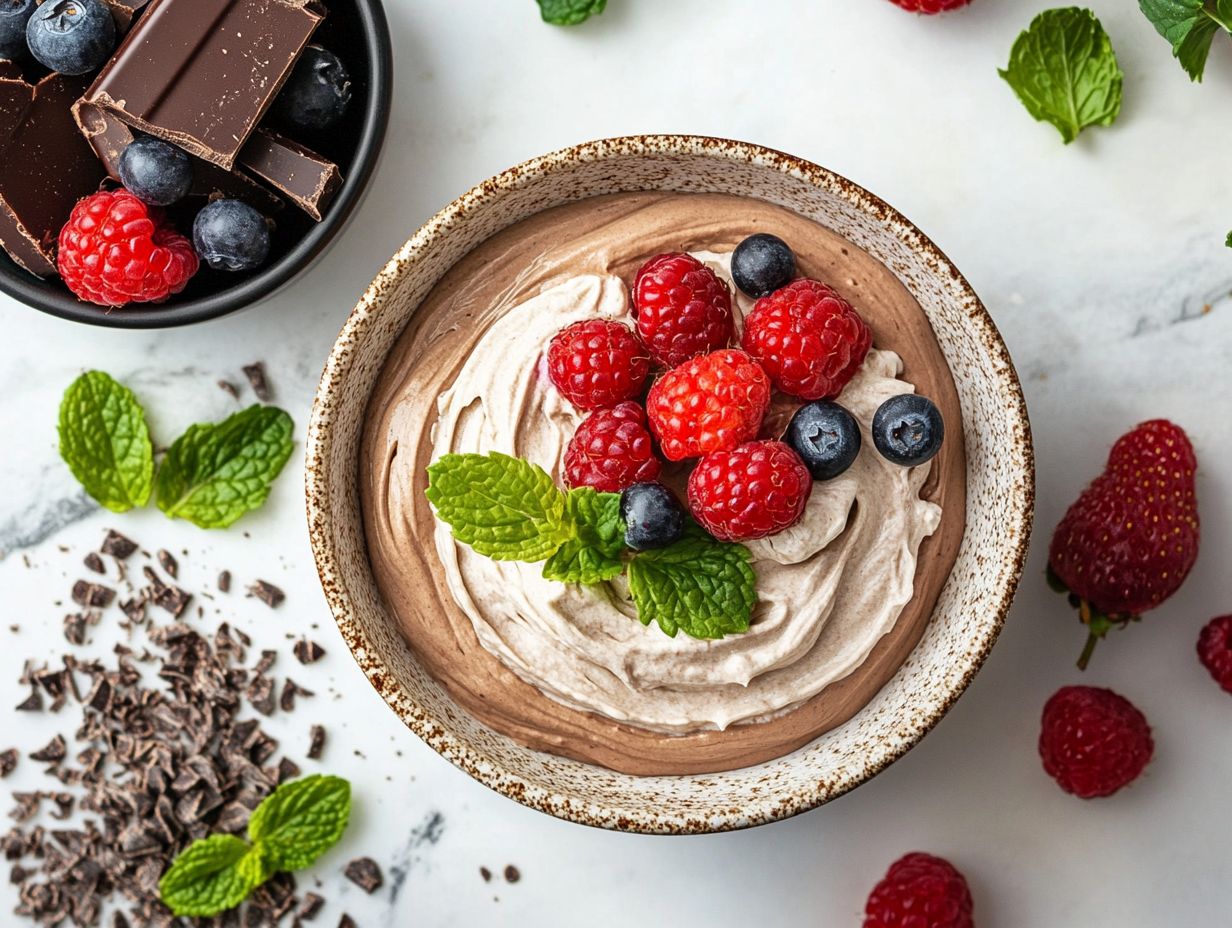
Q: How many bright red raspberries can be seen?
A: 11